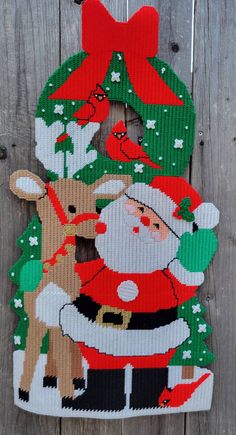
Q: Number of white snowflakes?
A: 11